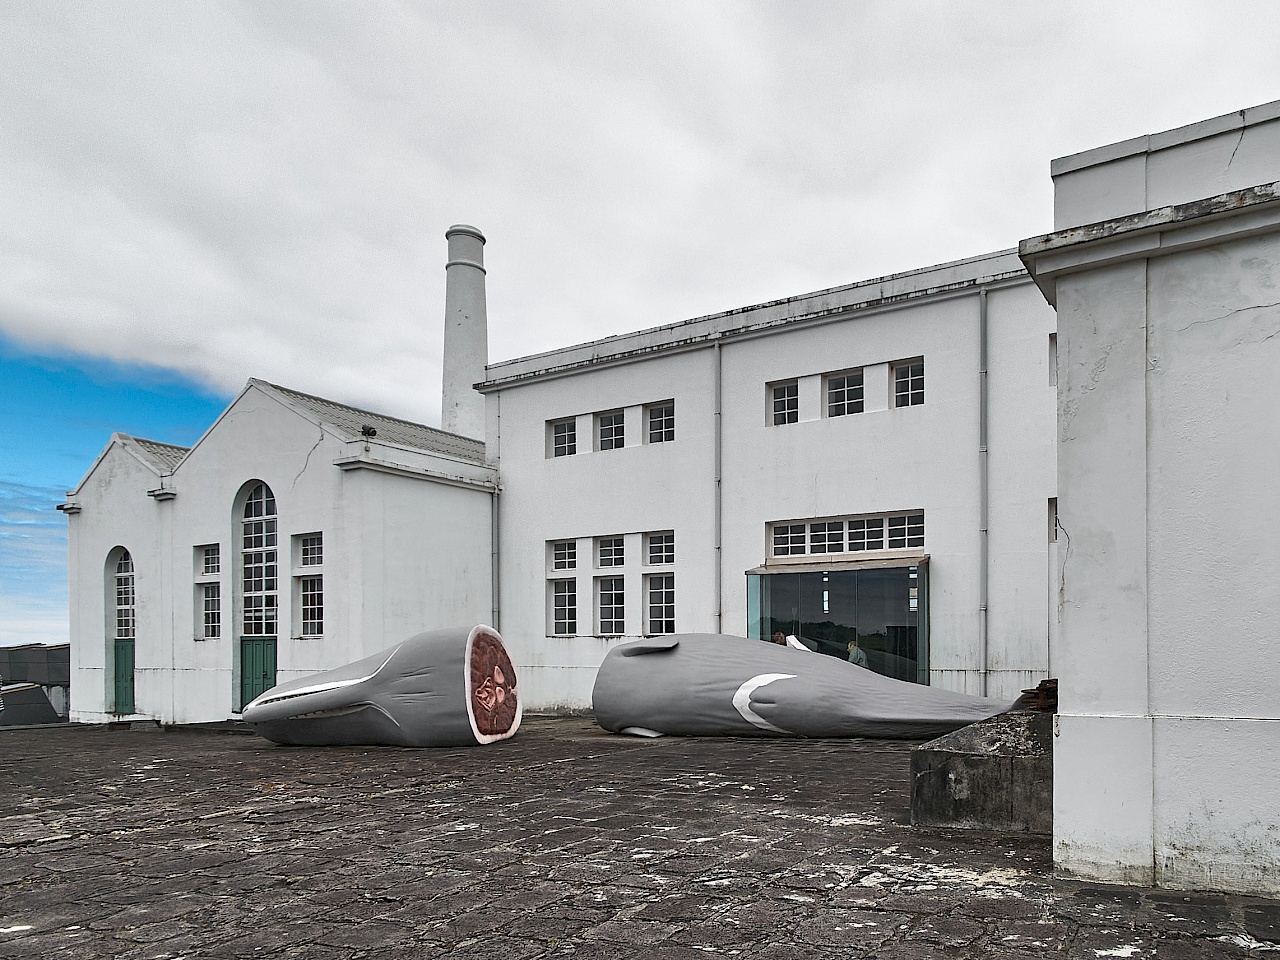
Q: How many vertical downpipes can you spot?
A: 3